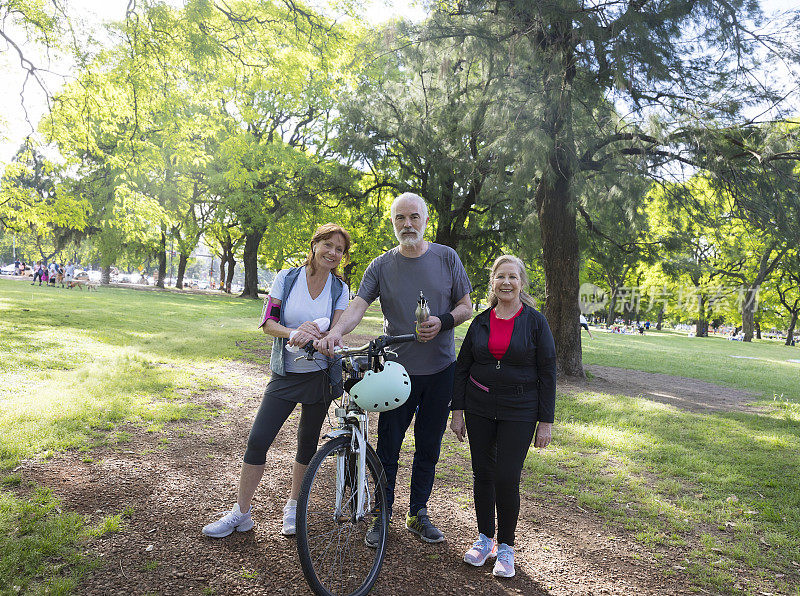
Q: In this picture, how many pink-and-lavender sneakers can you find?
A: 2